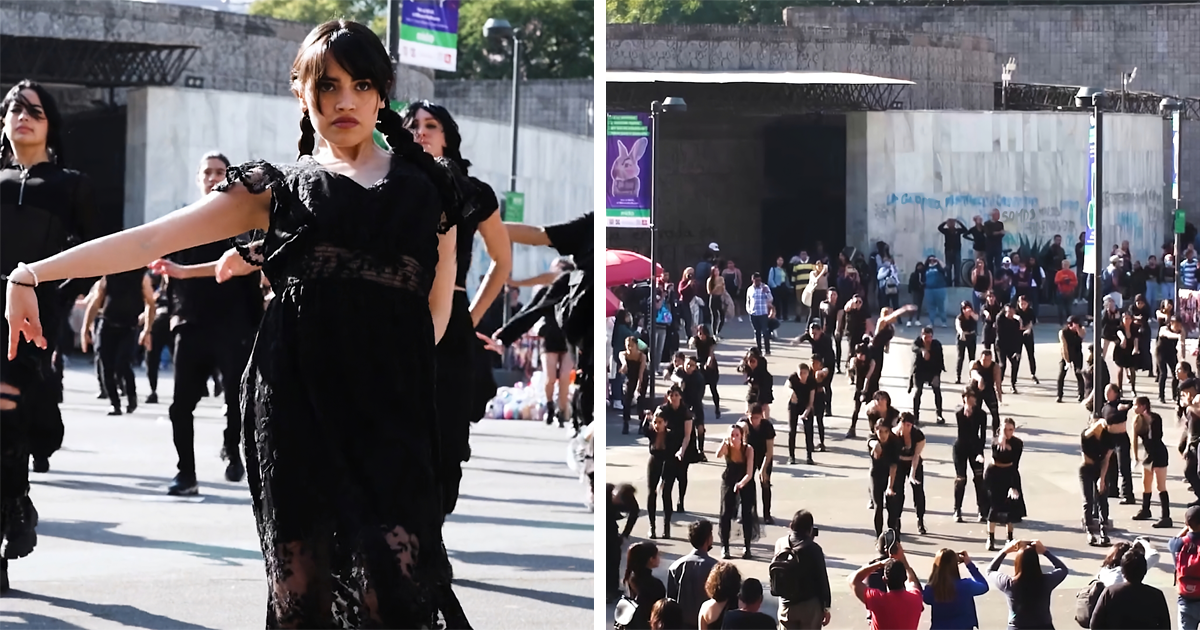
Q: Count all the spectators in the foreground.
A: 13